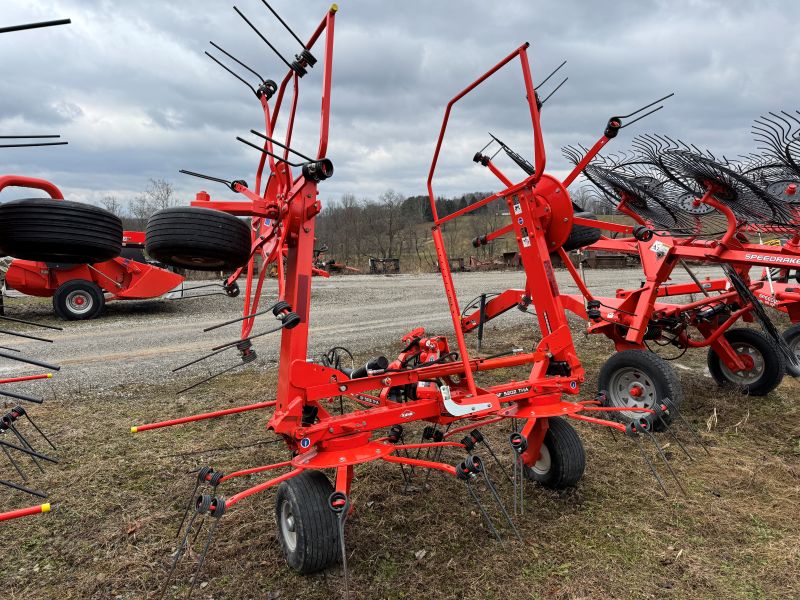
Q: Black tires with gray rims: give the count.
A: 6